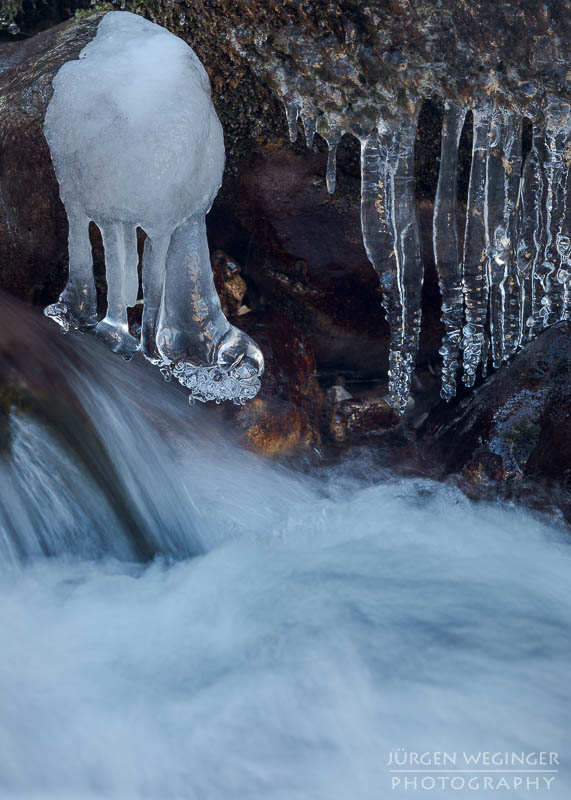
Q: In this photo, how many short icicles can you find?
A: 3